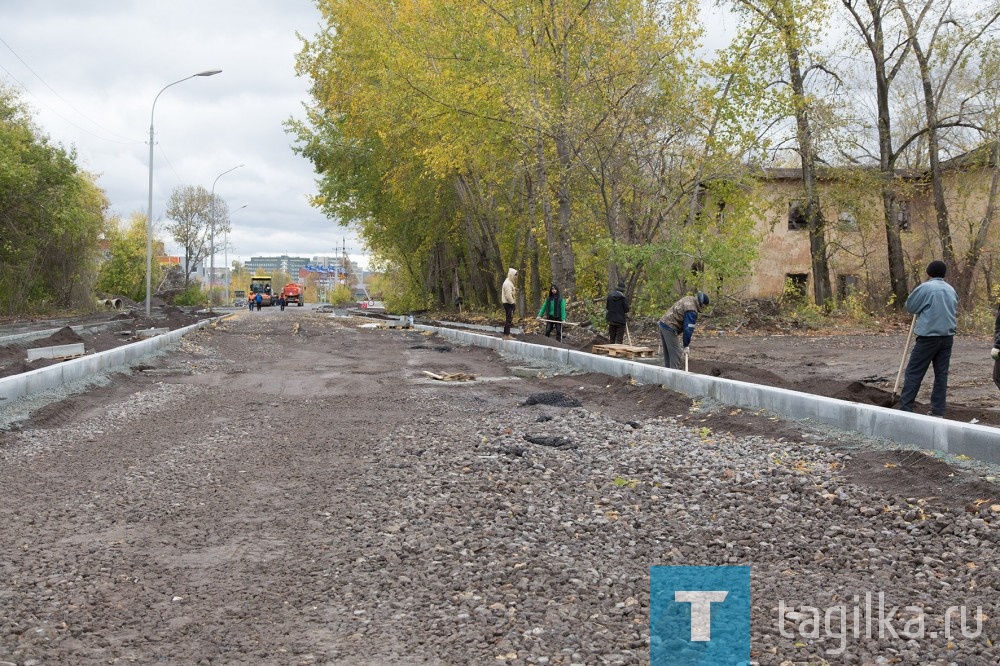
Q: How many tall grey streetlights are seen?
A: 3